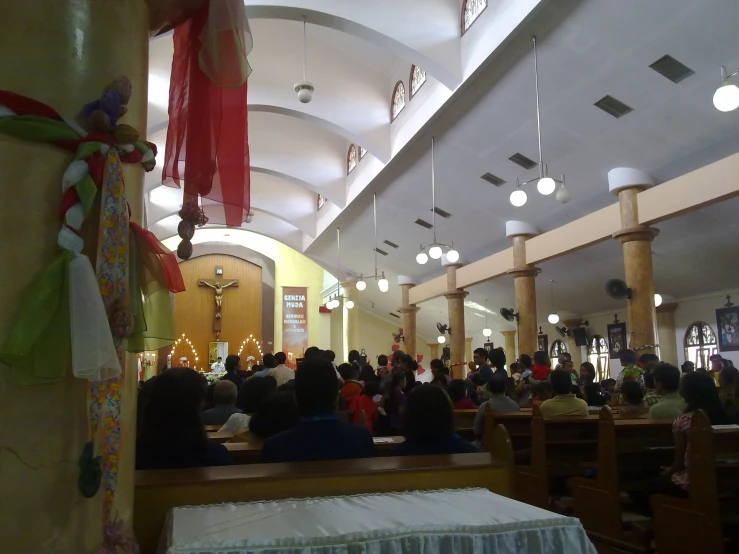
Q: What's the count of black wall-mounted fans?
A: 5